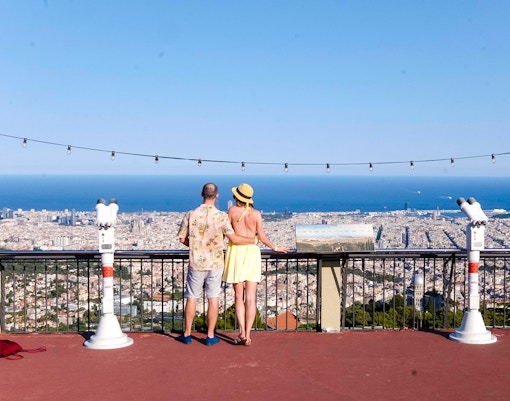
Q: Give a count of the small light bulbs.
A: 12